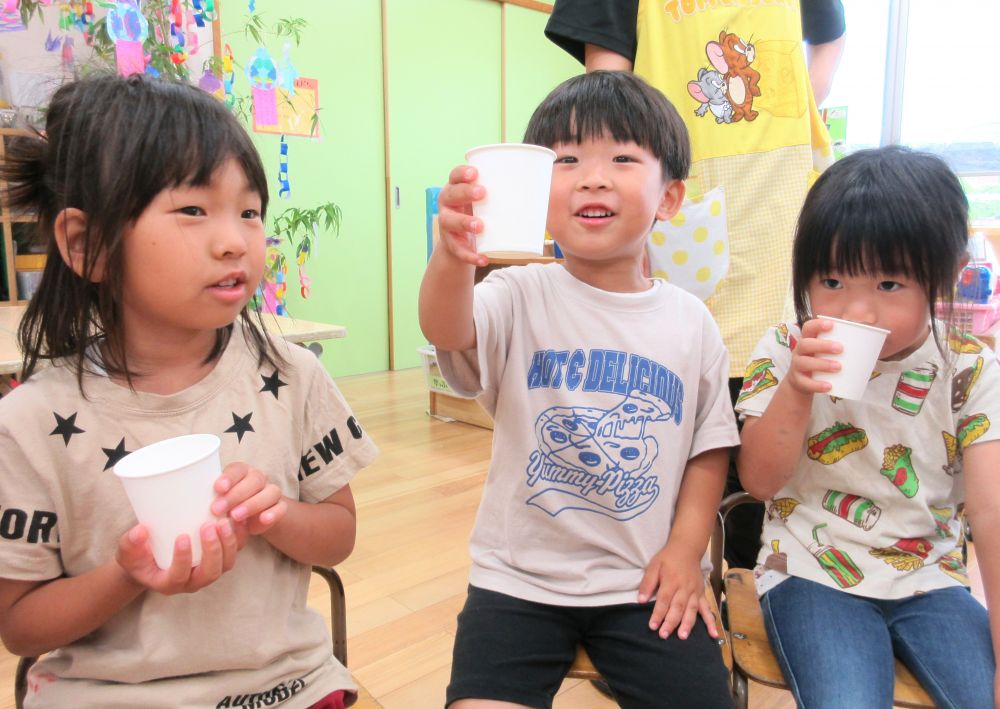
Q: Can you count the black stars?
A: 4